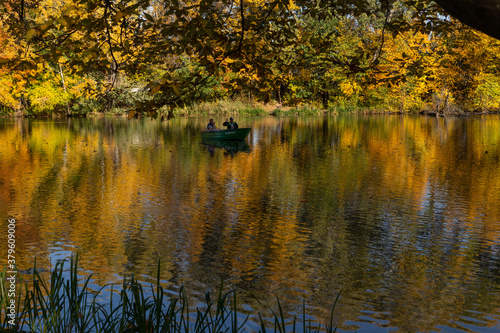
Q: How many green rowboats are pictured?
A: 1